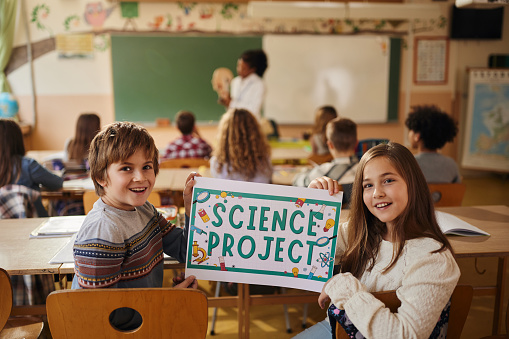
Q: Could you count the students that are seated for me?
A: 9